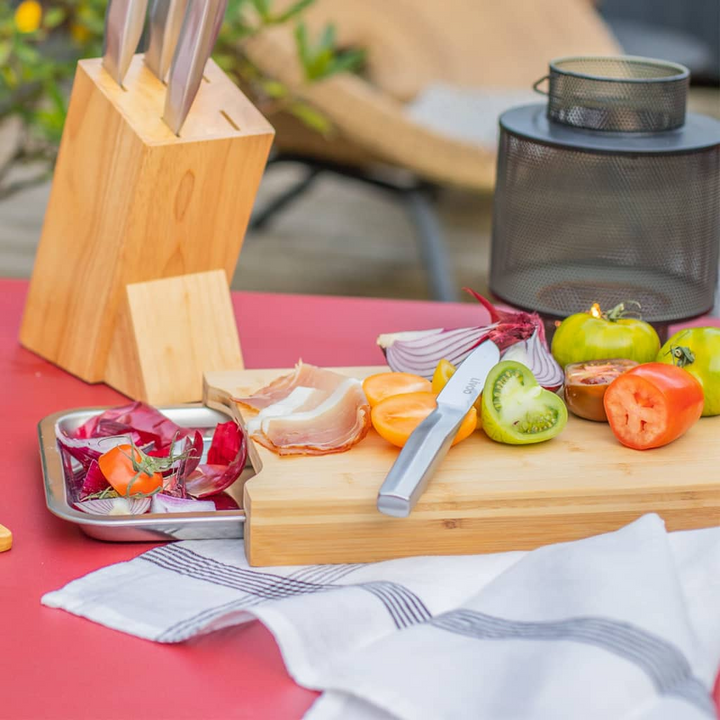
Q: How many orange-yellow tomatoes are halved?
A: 2